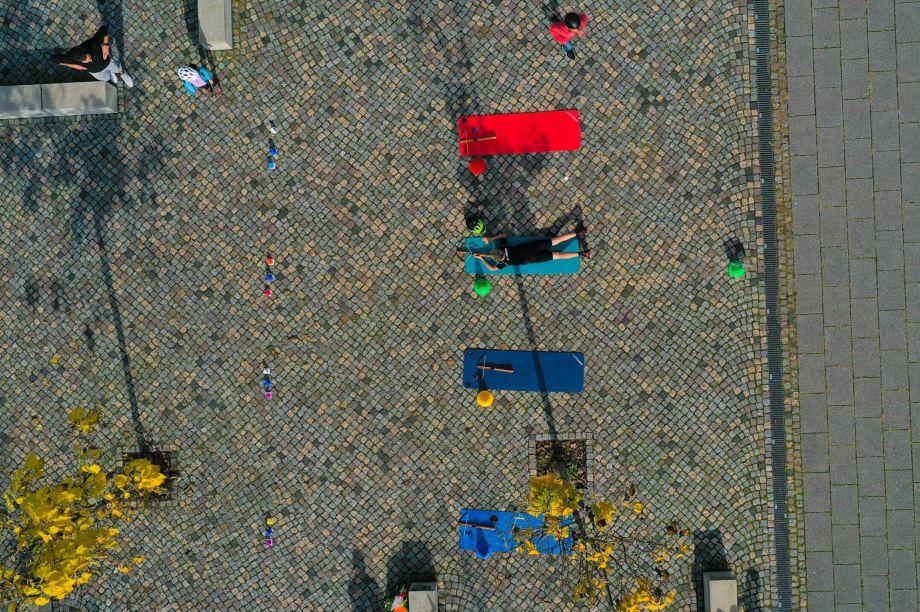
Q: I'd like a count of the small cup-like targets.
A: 12